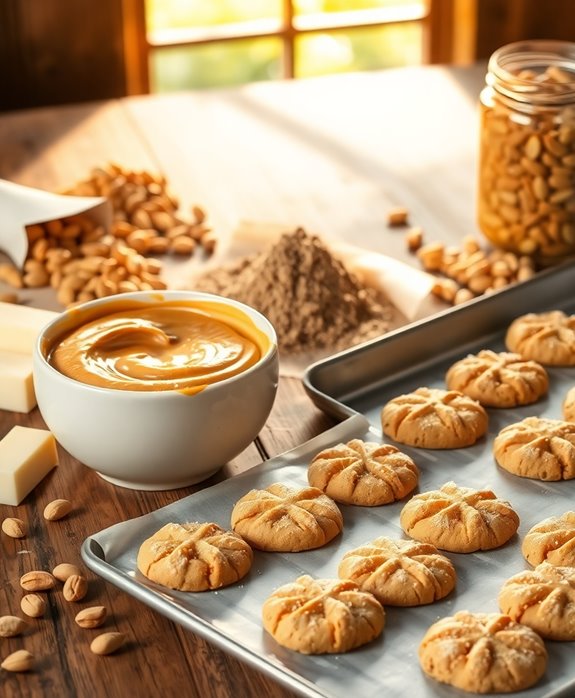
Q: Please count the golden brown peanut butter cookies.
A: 14